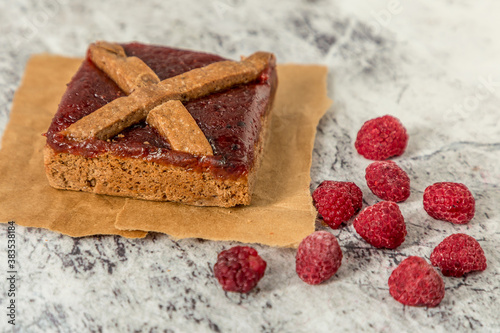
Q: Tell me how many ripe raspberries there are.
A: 9